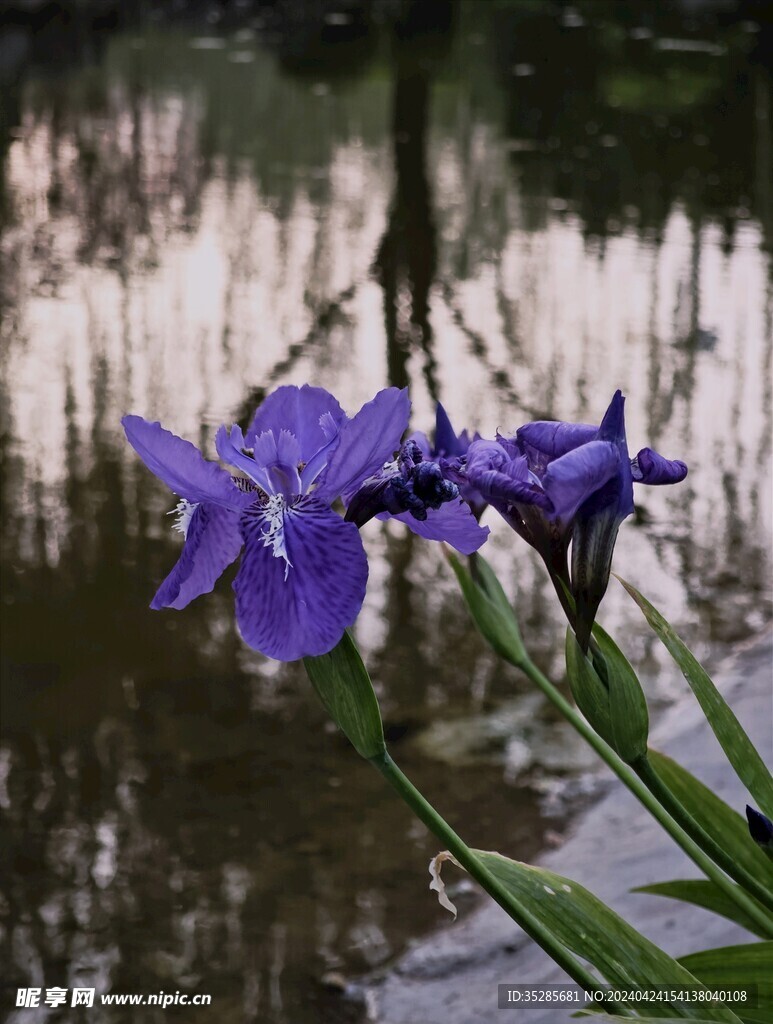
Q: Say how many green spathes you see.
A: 3